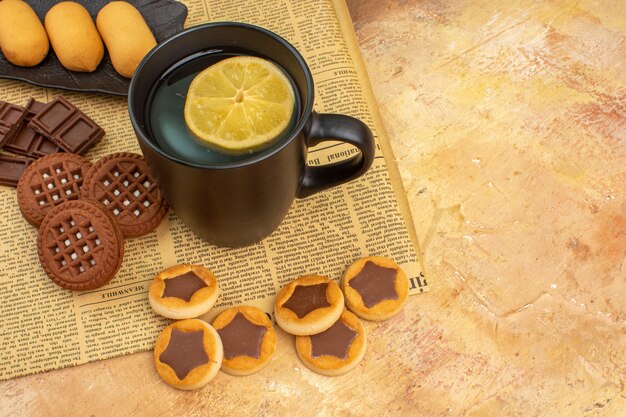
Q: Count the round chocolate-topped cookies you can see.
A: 6